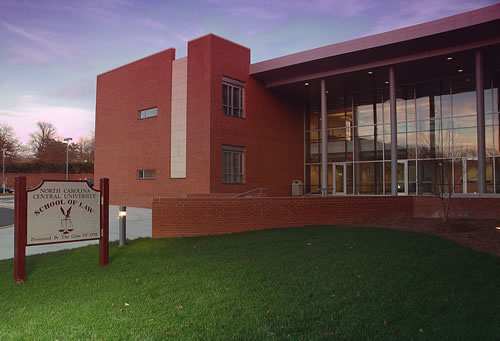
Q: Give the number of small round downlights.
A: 6